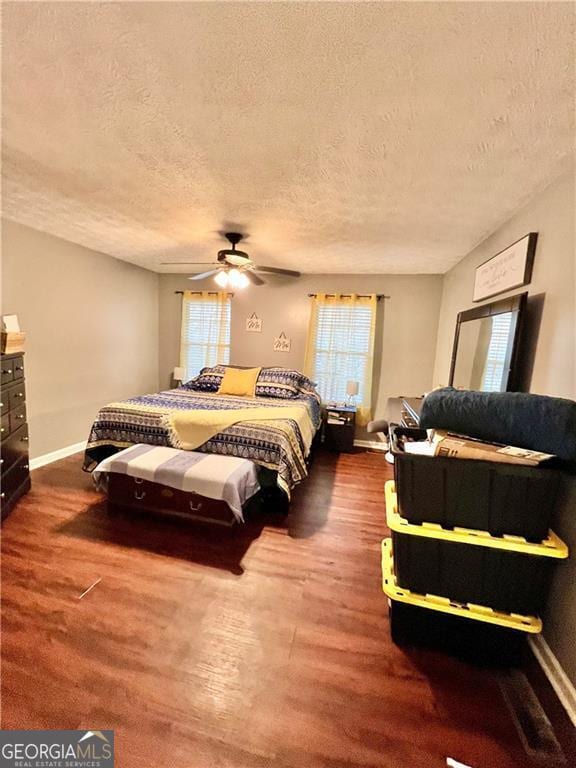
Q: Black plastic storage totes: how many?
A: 3